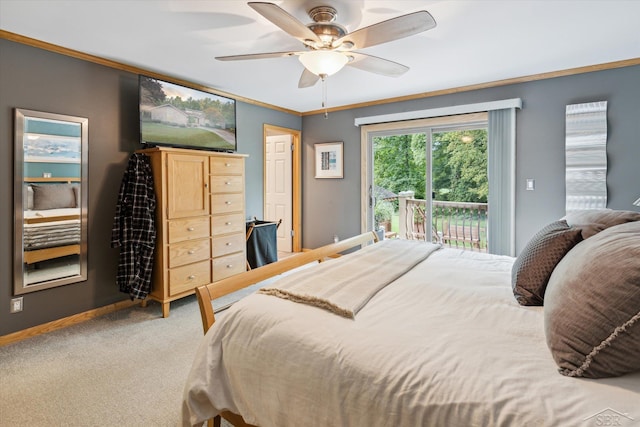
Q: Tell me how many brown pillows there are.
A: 3